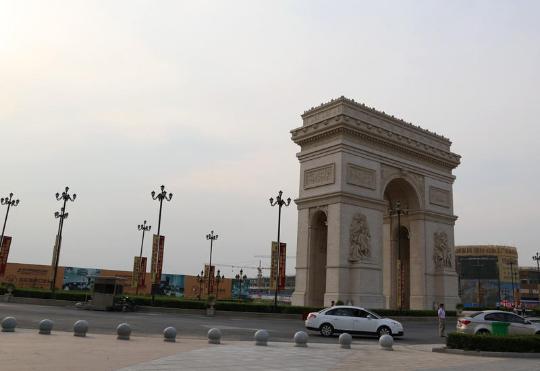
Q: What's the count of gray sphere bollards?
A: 10